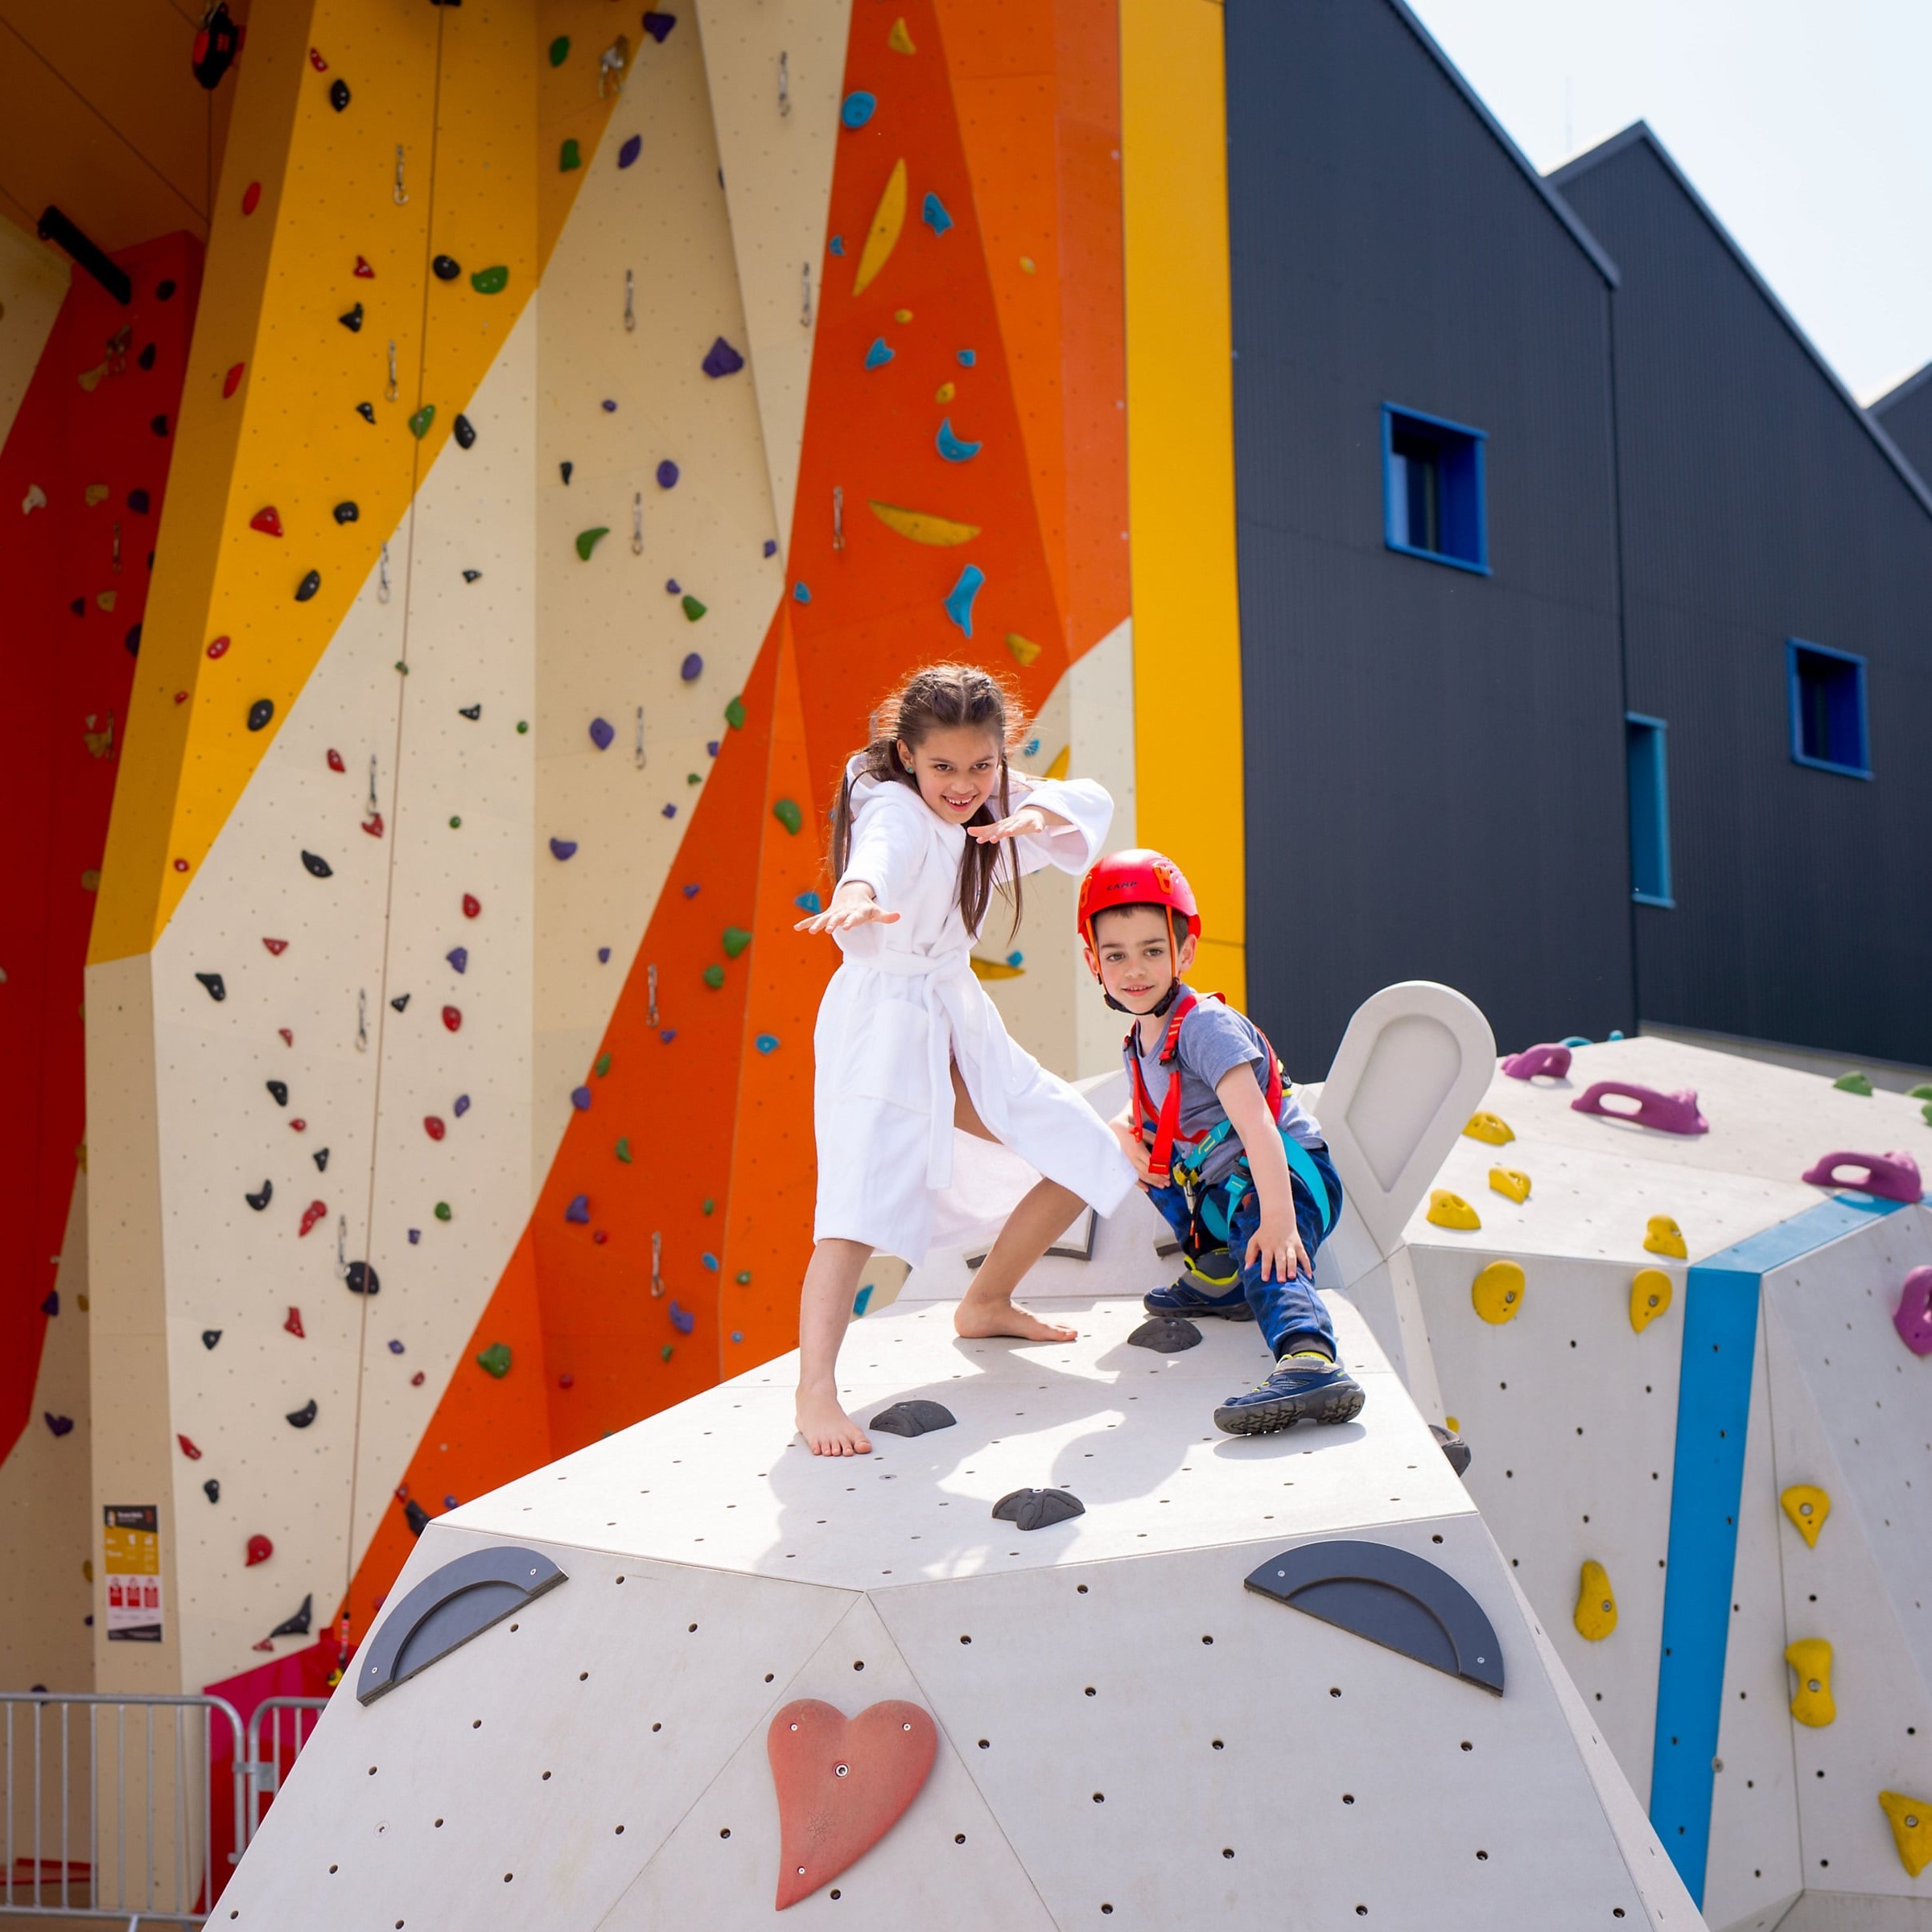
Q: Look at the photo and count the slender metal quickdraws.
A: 15